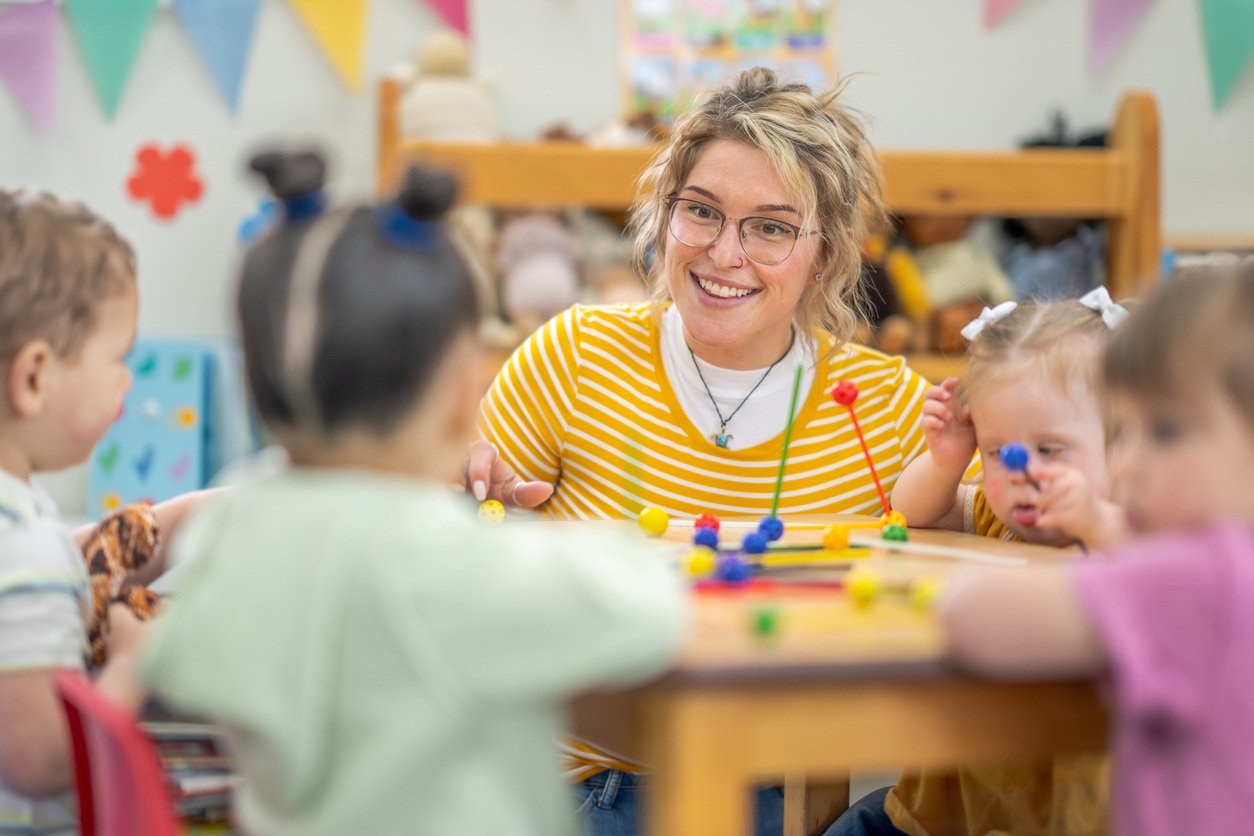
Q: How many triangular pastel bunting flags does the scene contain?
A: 8